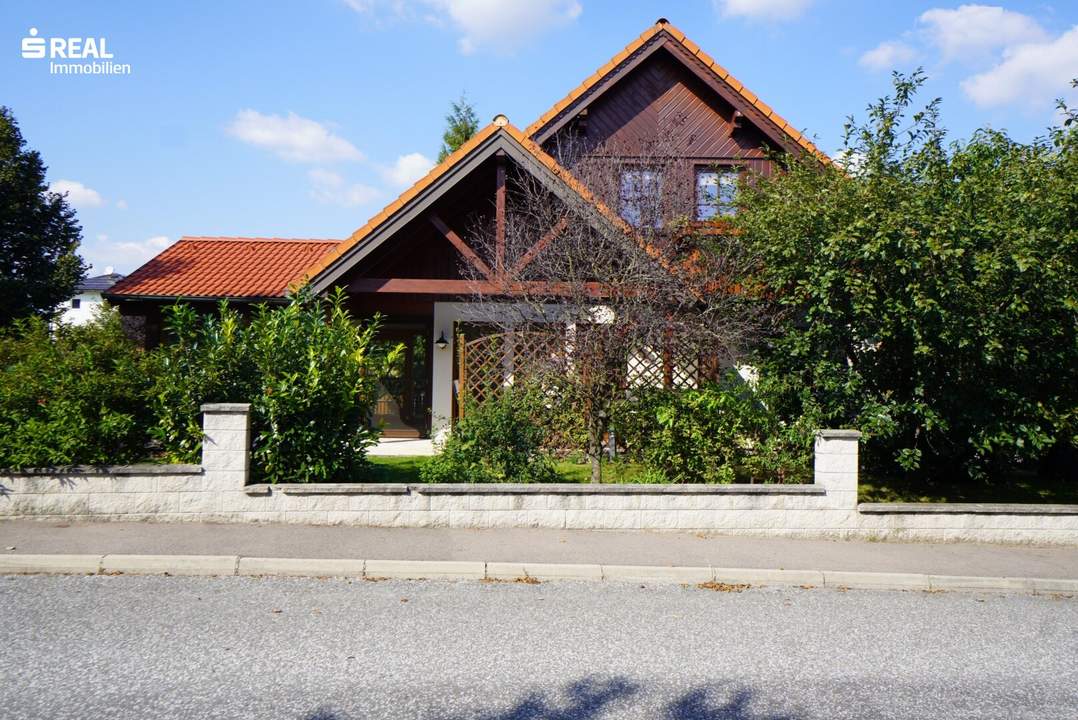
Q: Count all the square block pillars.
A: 2